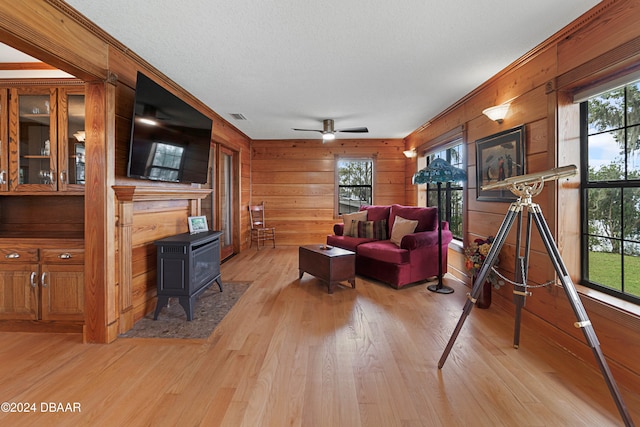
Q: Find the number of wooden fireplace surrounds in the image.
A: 1